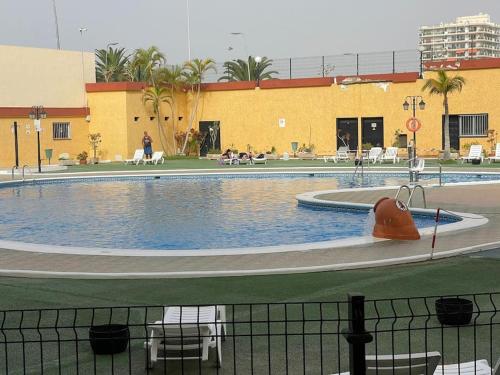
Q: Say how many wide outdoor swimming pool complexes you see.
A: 1